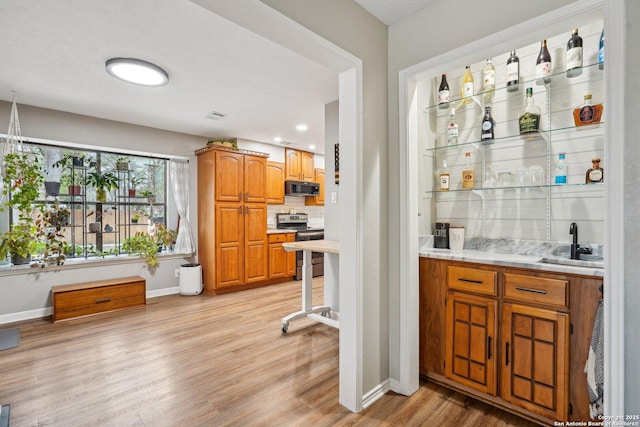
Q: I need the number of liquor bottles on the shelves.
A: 15